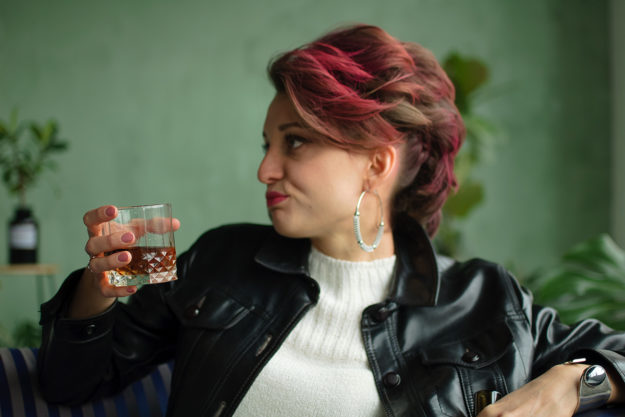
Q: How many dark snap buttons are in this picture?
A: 5